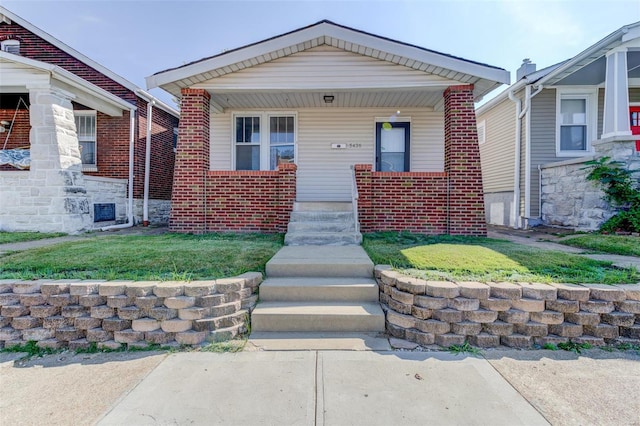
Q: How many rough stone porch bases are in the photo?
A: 2